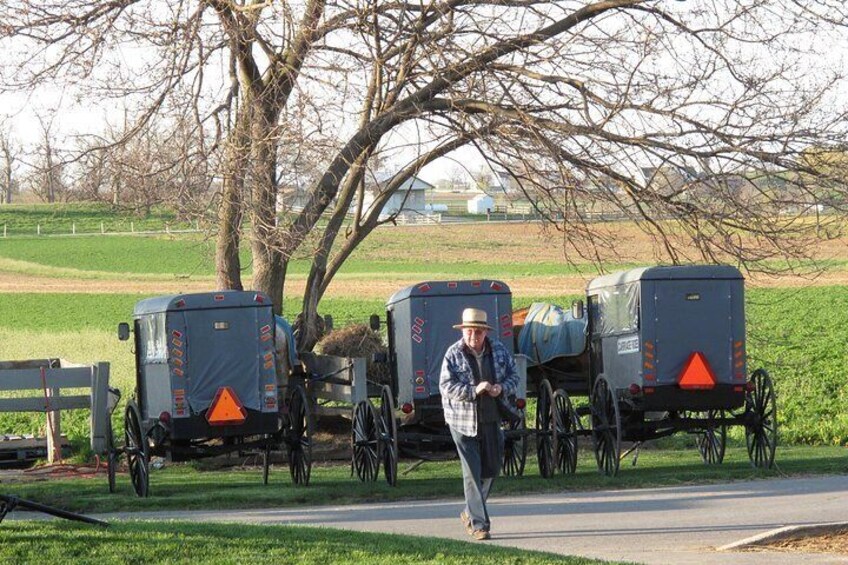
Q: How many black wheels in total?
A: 12